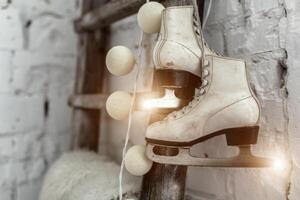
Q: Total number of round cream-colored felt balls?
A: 4